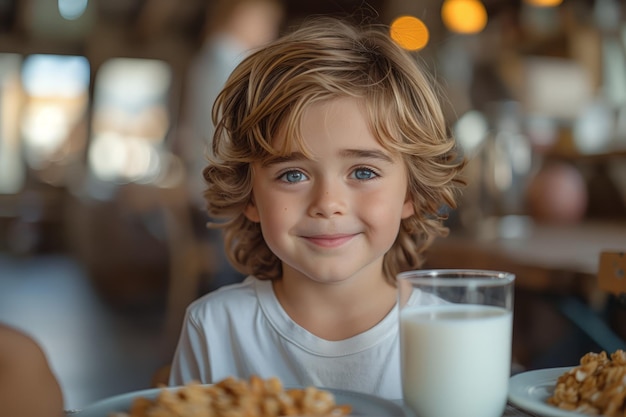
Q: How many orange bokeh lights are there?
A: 3